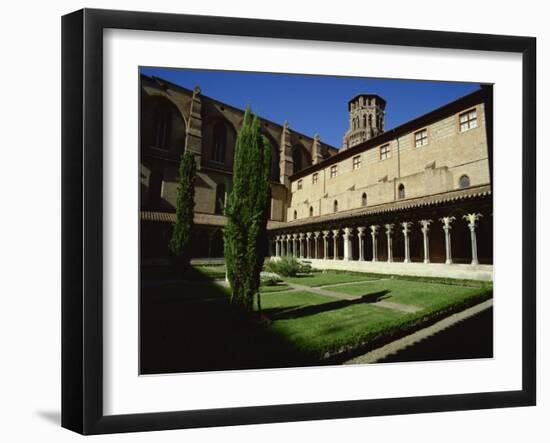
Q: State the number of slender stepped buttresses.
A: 3